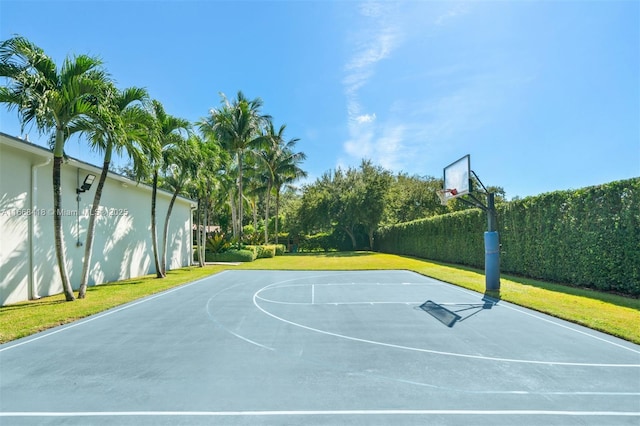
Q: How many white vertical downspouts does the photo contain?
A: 2